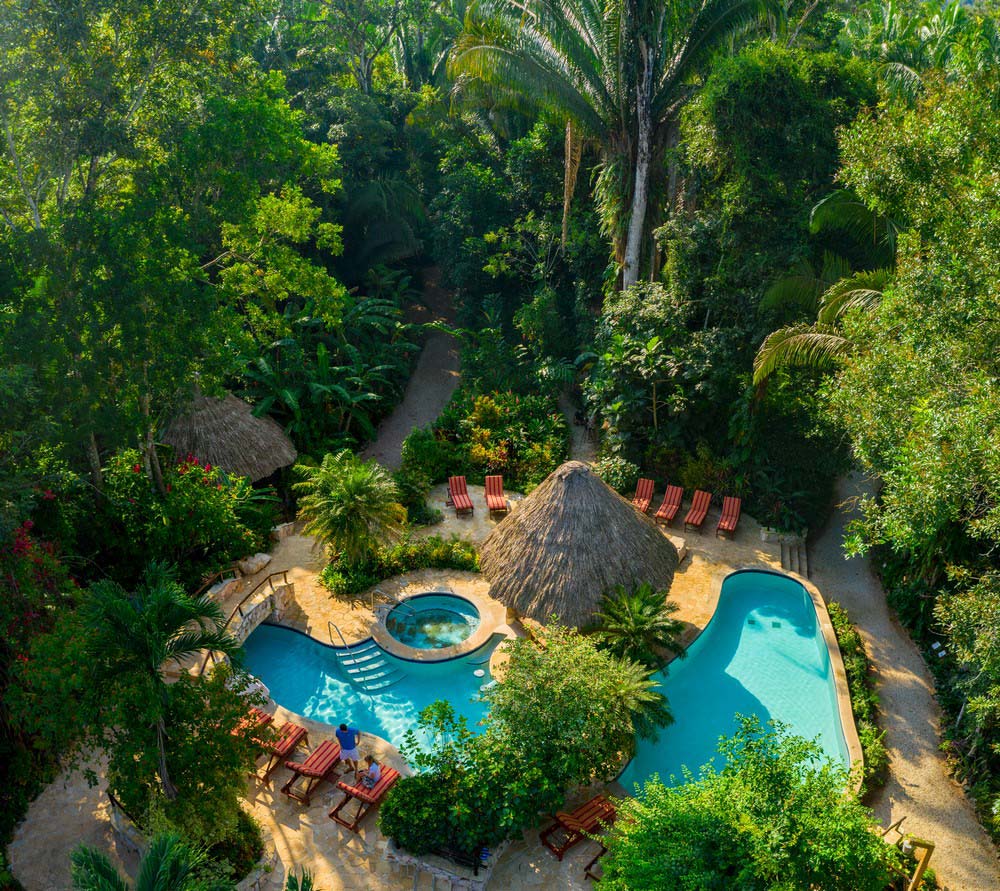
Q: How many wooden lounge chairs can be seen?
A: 12